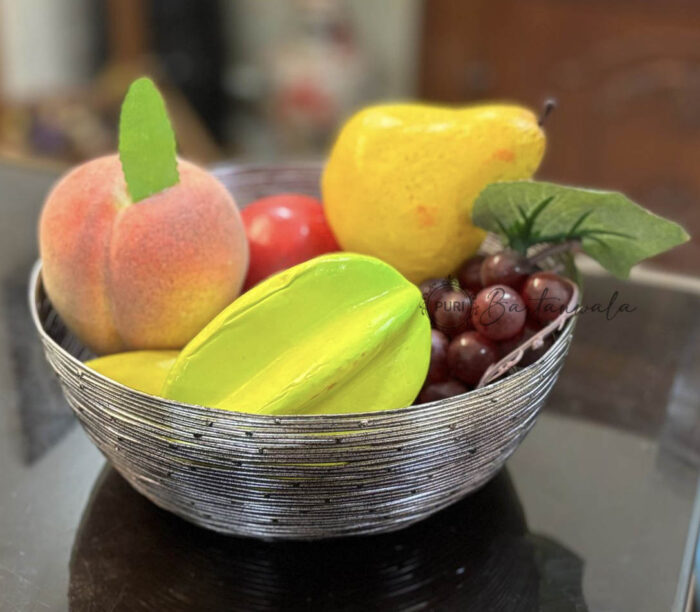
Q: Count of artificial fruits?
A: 6